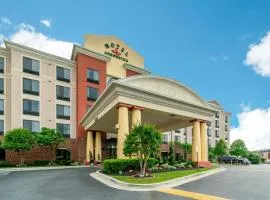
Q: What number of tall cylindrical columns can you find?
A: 6